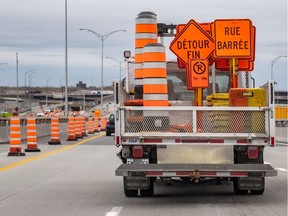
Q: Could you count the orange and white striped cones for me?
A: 11